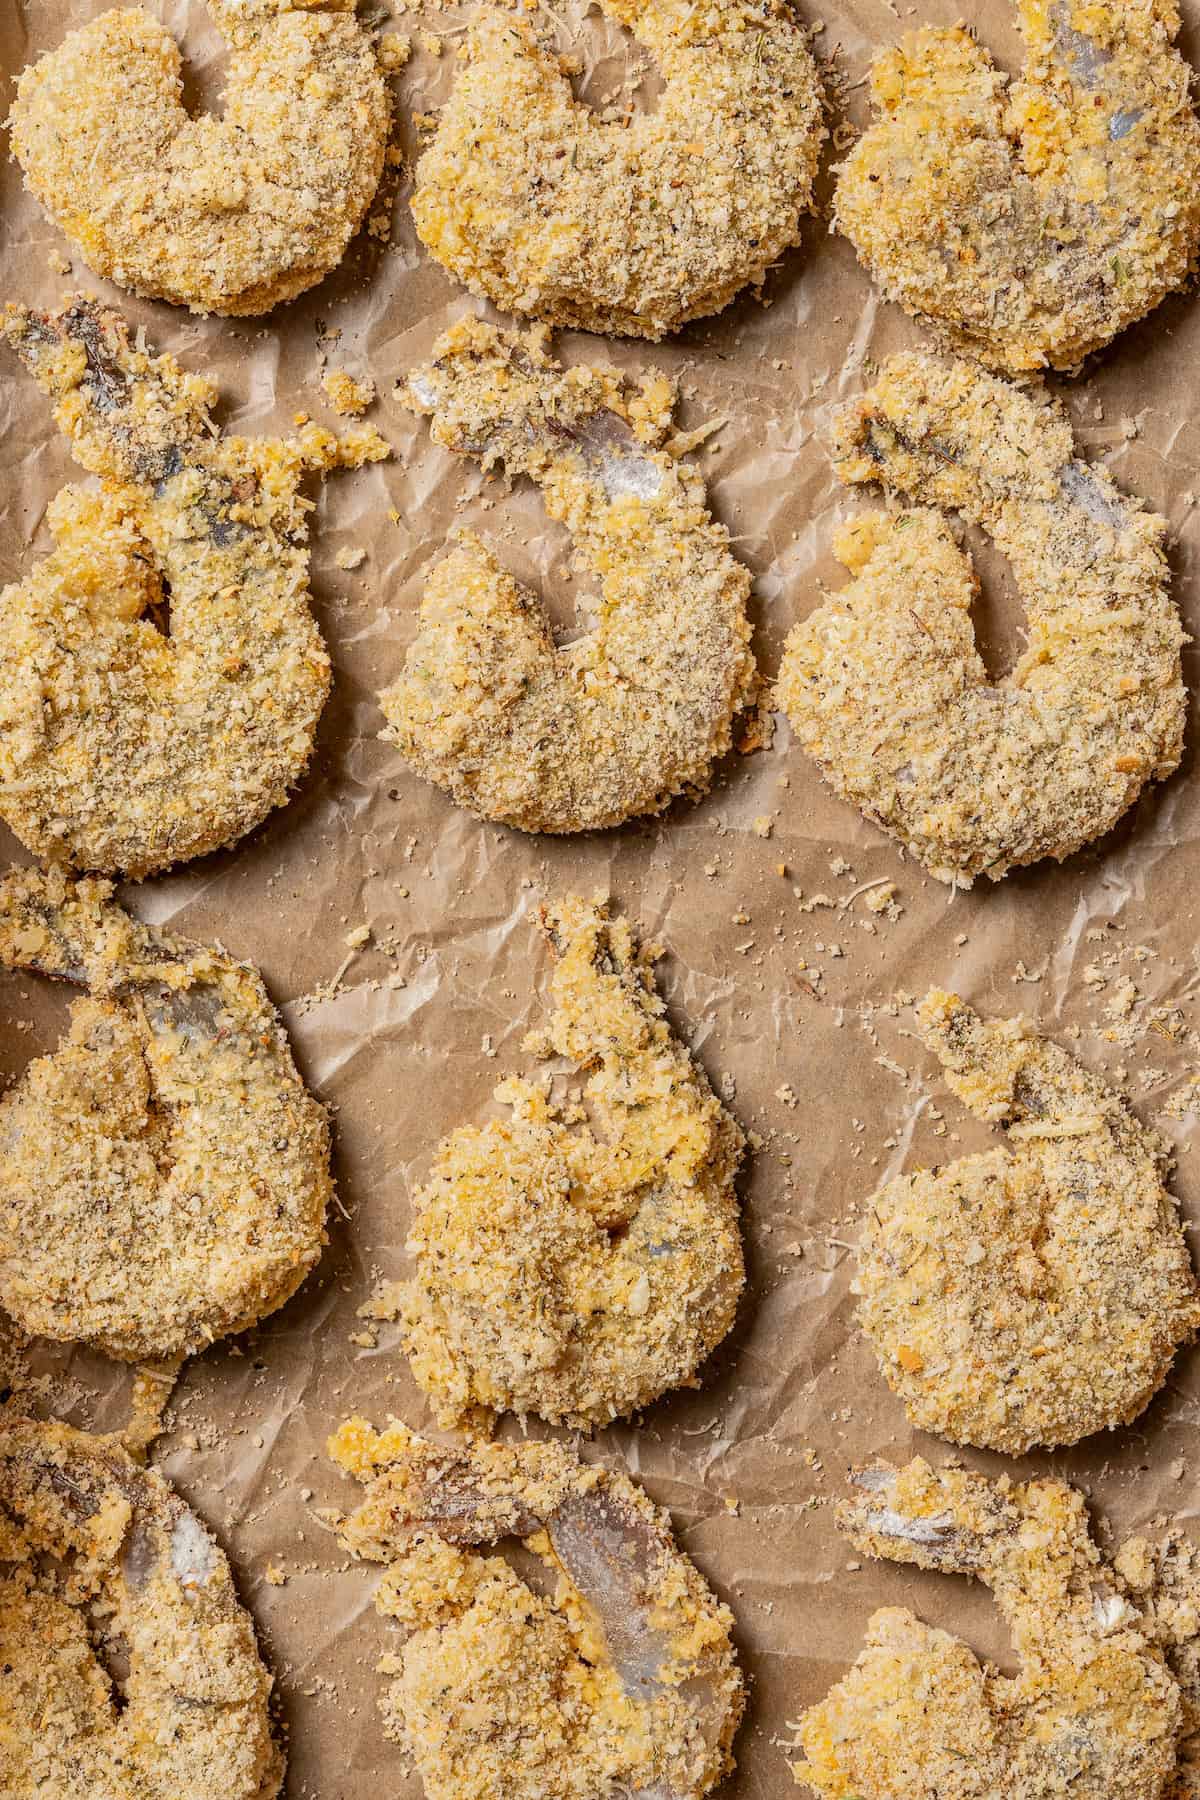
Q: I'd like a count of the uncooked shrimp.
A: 12